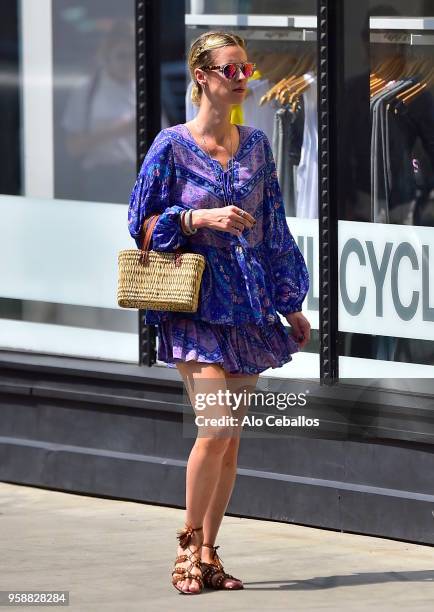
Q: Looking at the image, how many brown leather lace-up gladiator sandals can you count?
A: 2